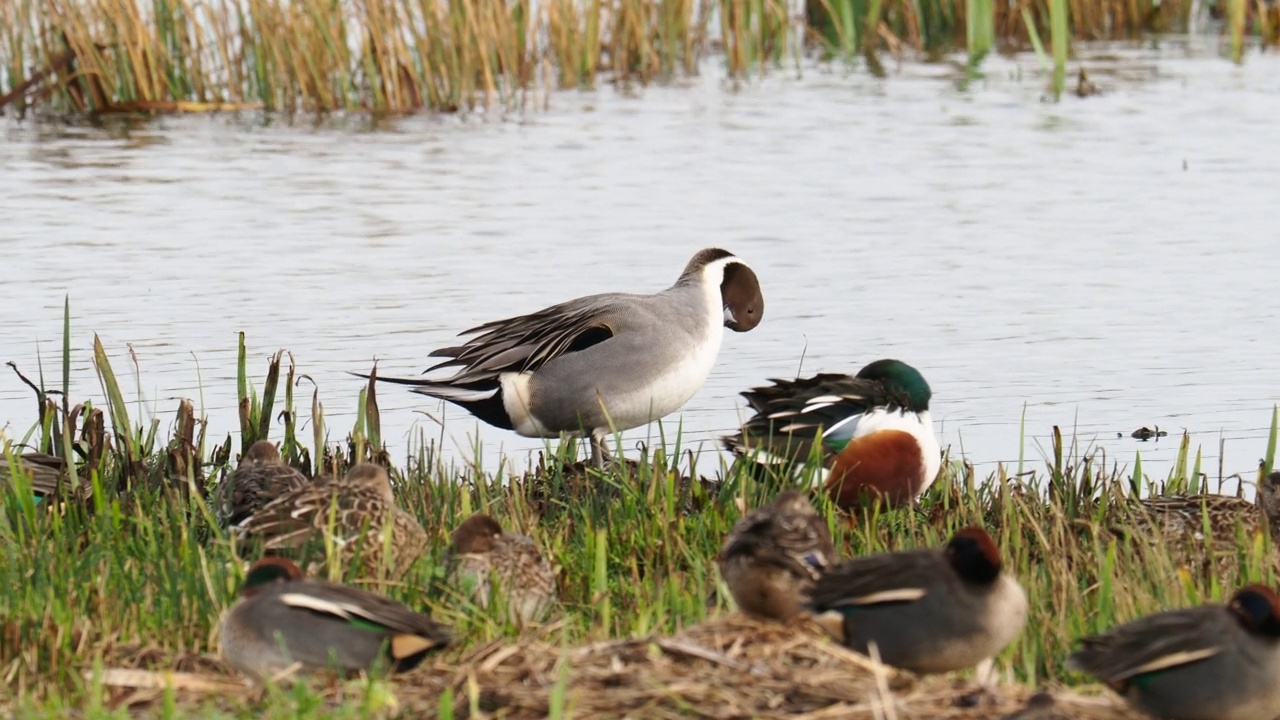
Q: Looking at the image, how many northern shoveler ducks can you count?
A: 1